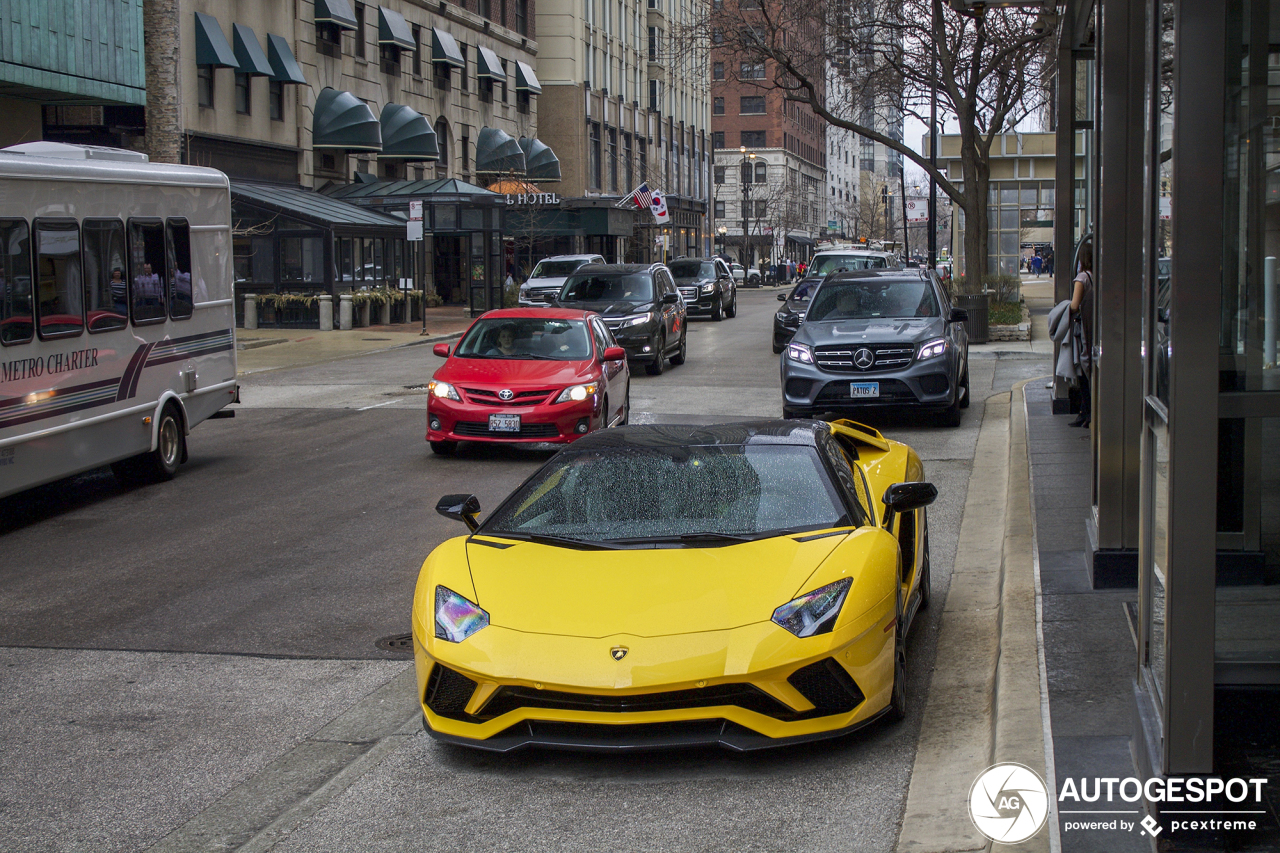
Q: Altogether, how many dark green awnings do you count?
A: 12